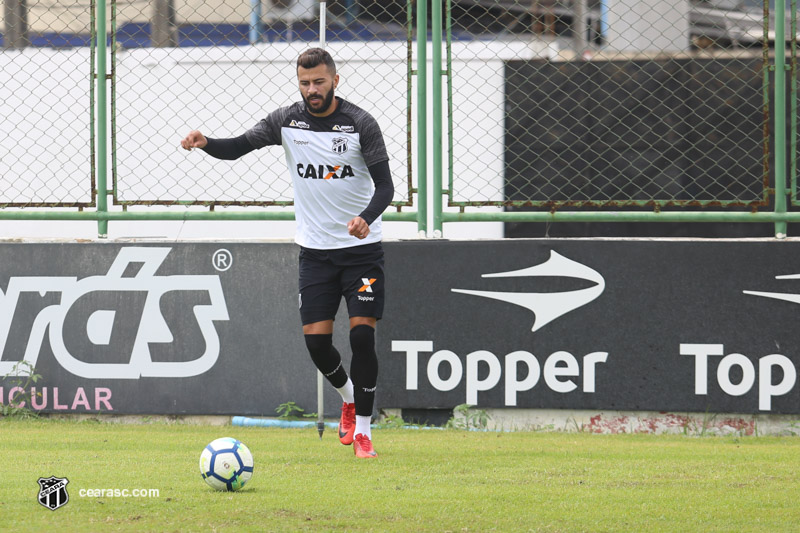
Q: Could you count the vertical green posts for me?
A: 4